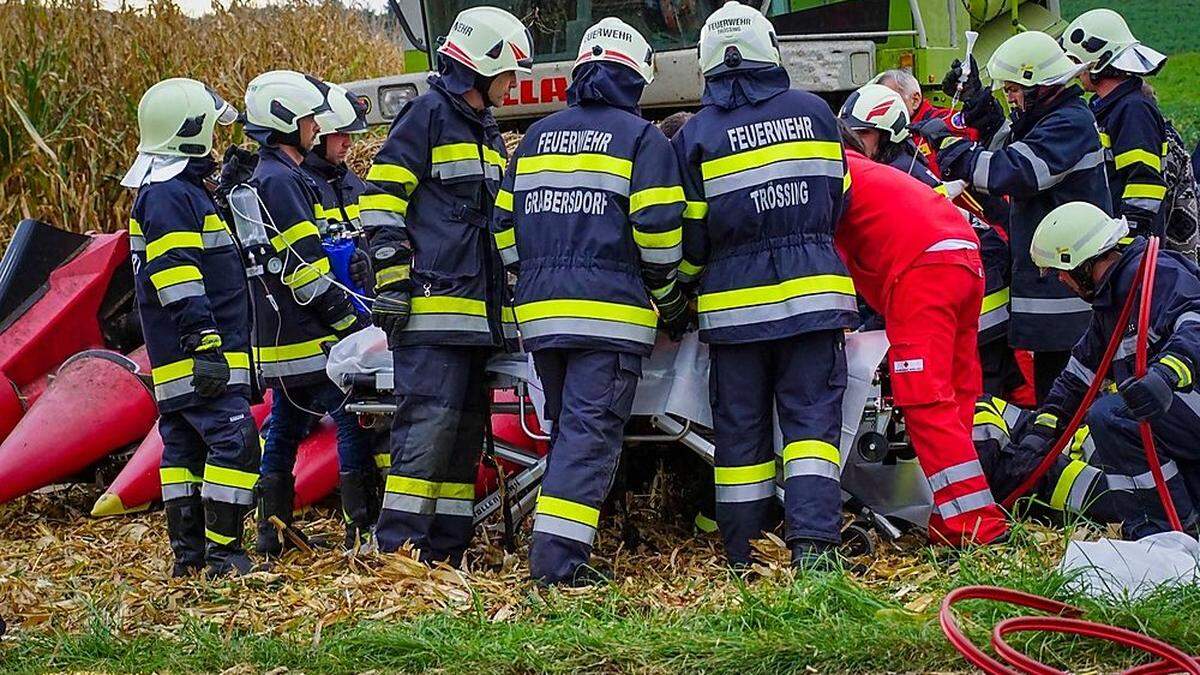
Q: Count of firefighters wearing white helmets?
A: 10